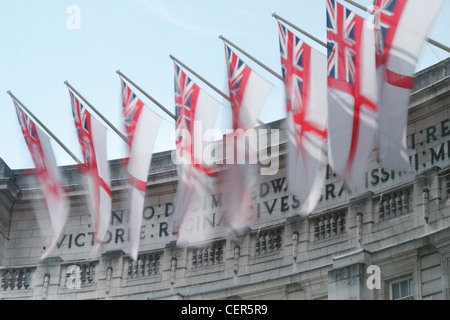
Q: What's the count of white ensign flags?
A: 8